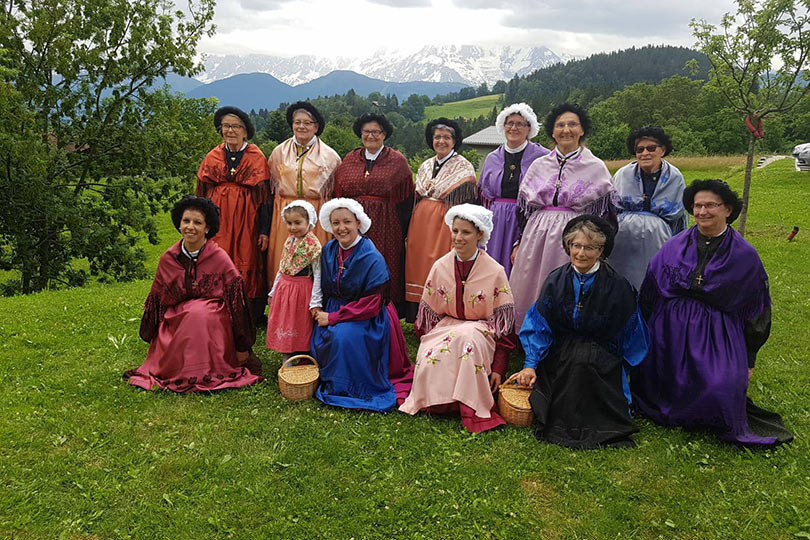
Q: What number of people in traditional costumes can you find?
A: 13